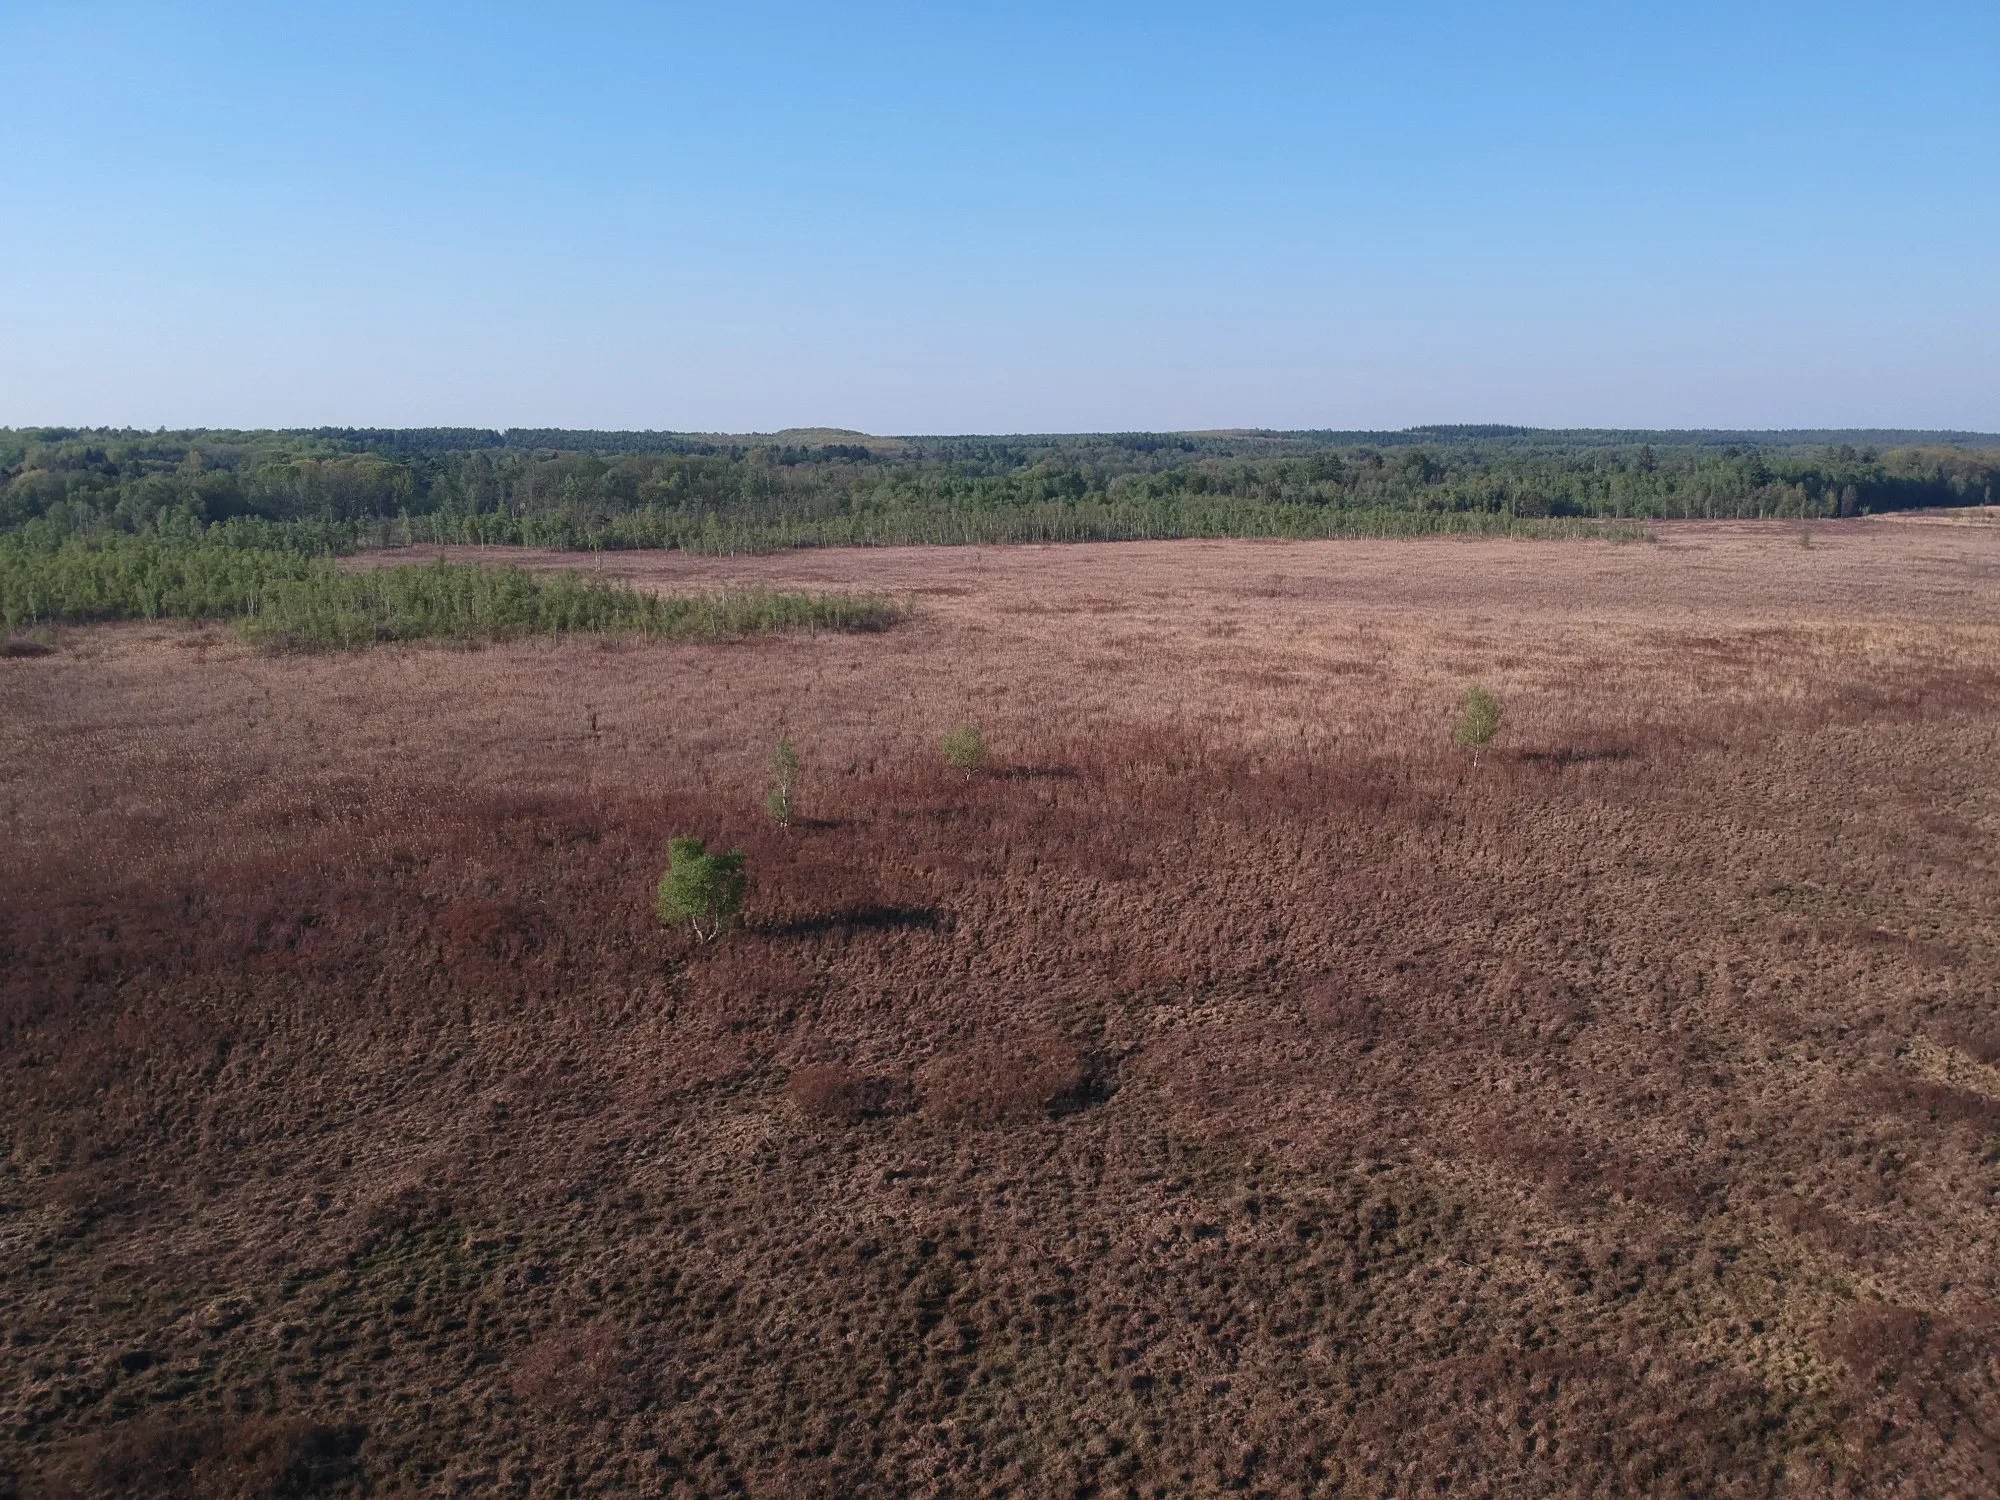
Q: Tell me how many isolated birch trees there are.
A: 4